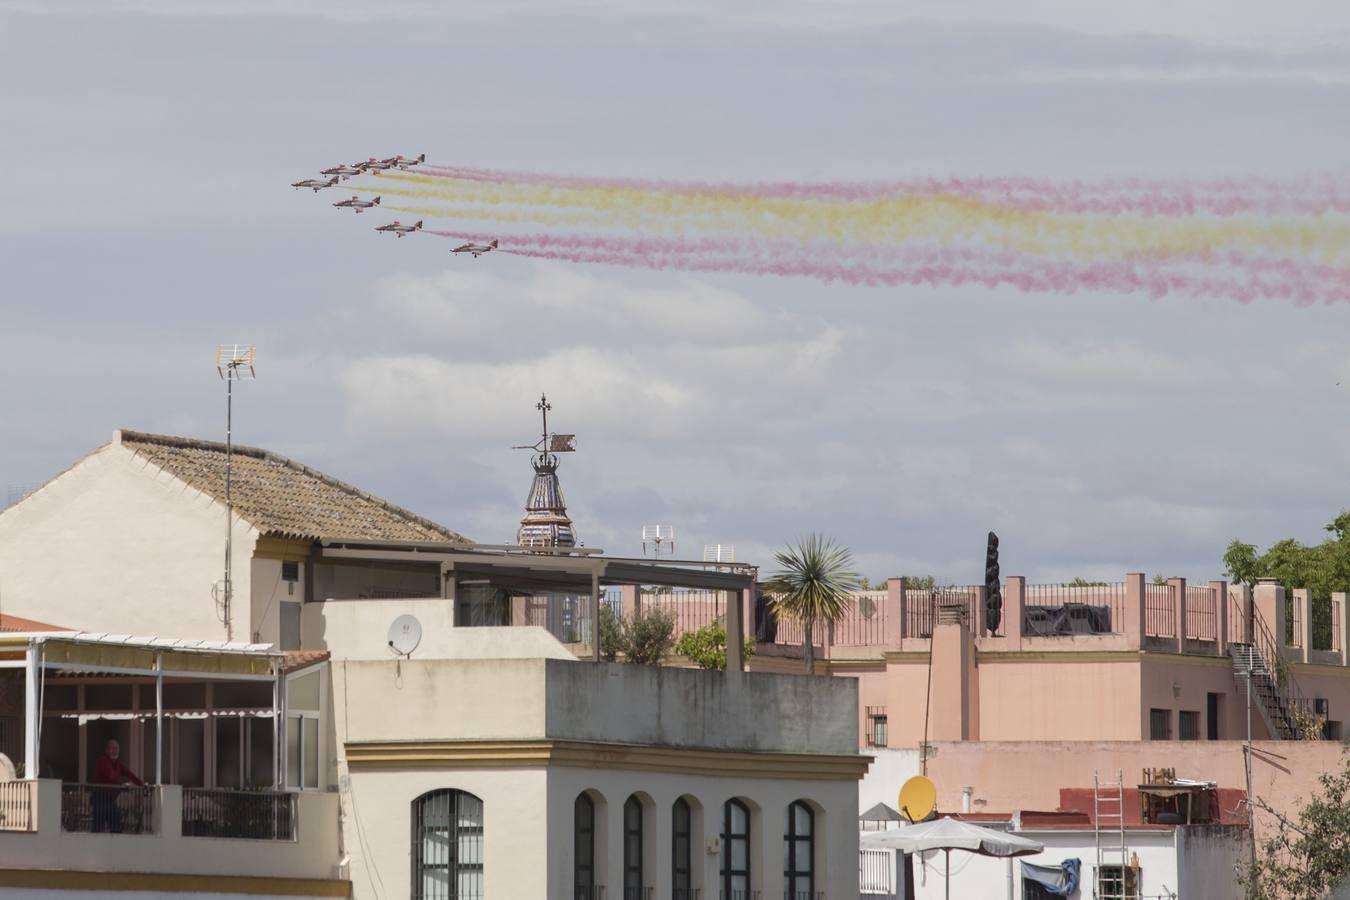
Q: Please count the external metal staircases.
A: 1